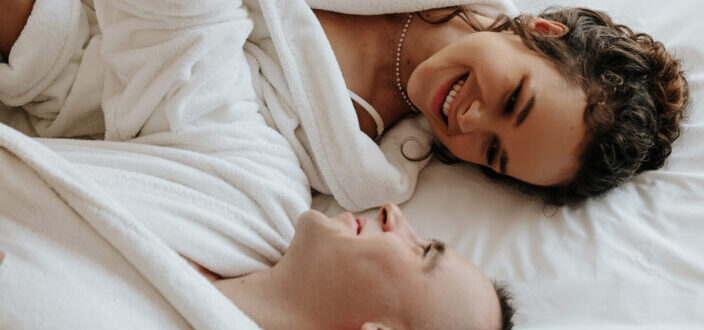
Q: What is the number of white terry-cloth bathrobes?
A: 2